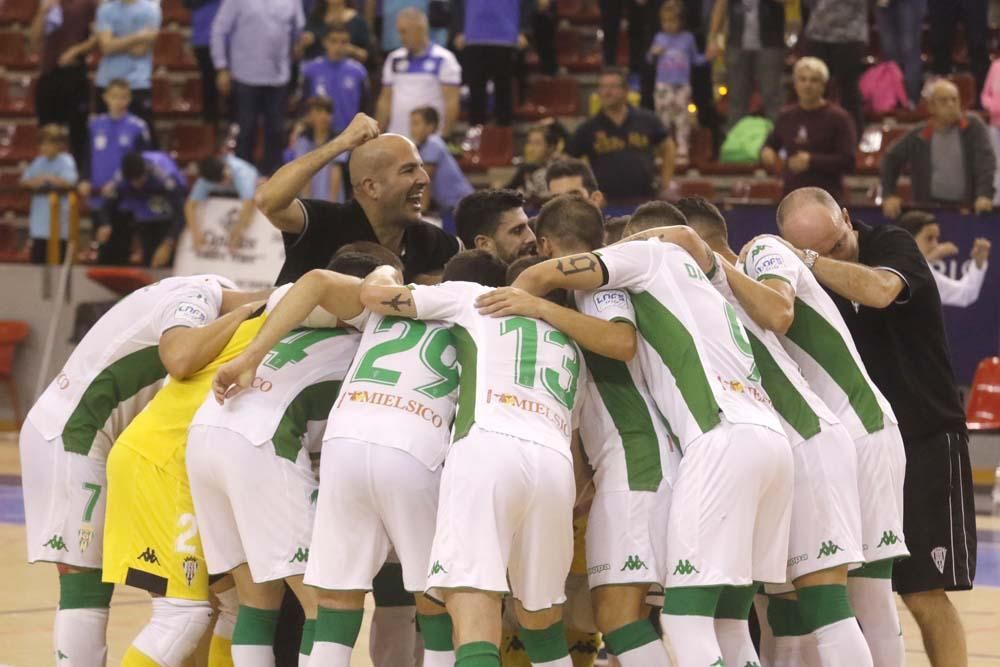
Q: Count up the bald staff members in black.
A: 2